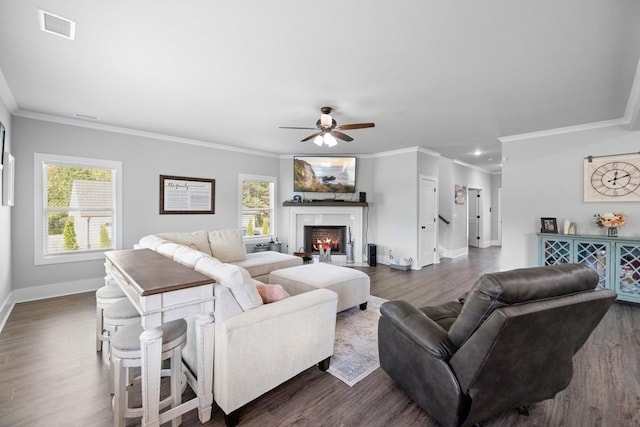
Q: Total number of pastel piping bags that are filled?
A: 0